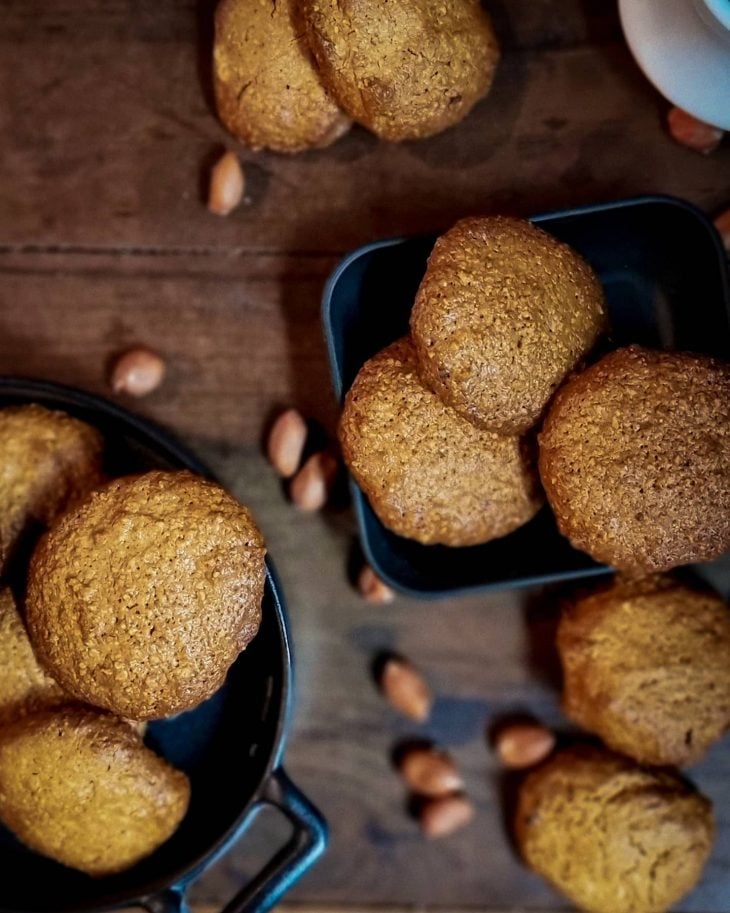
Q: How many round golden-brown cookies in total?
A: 11